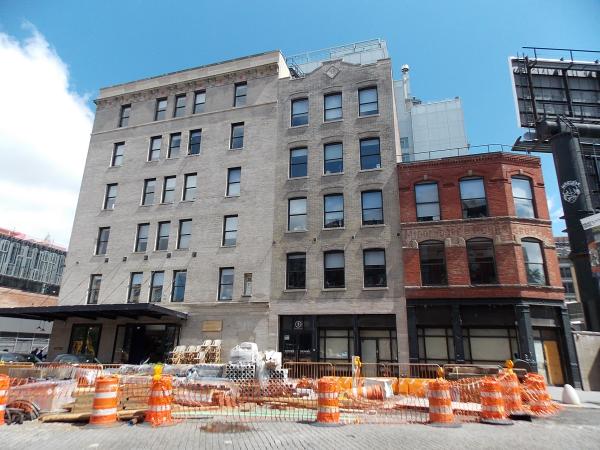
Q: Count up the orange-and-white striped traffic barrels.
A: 8